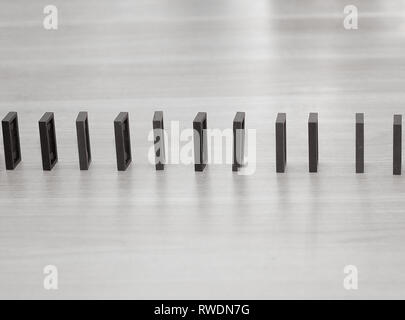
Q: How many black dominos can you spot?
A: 11